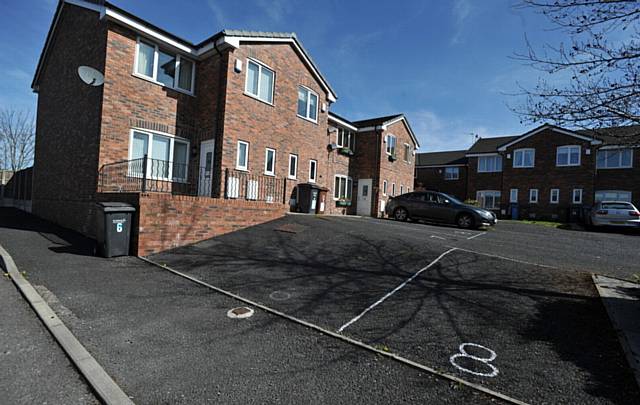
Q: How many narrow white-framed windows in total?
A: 12